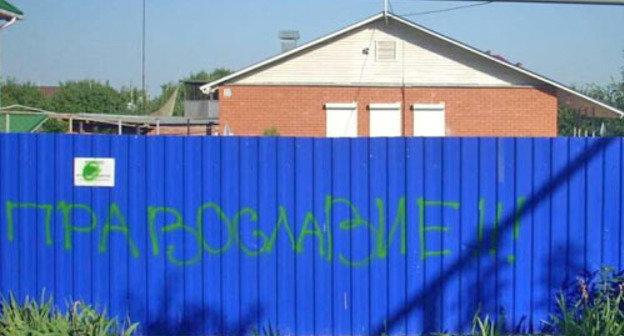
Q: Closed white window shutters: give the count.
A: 3